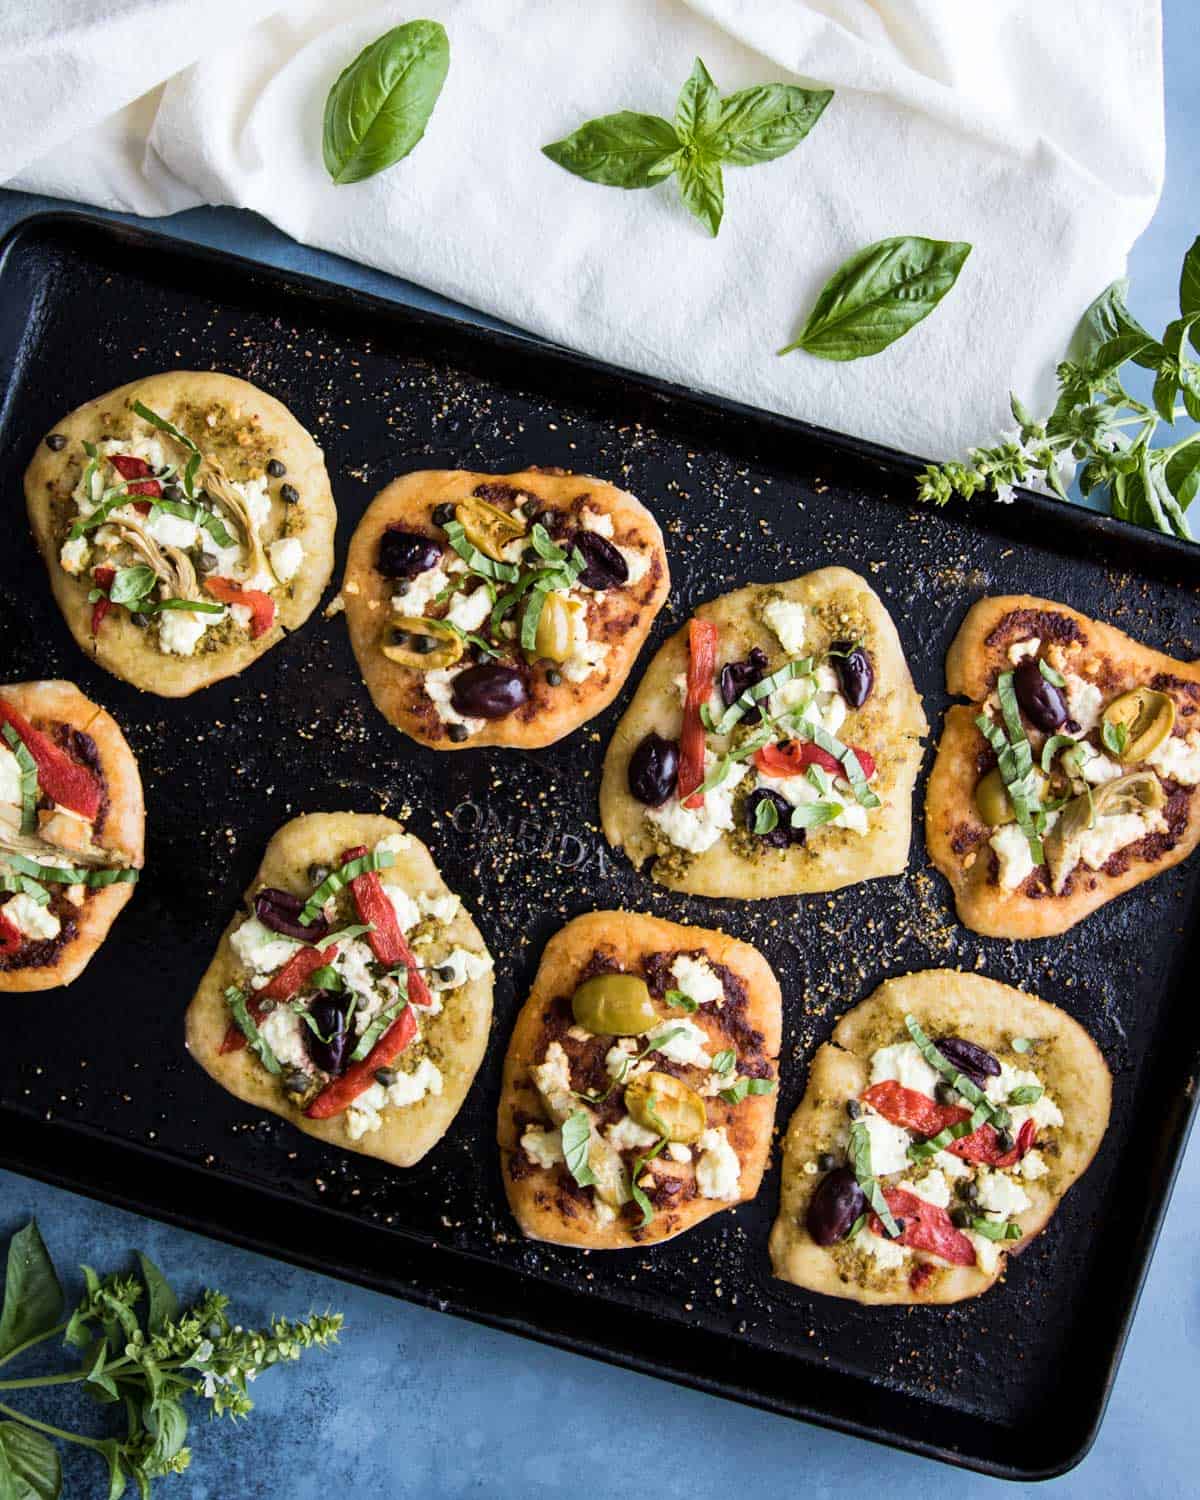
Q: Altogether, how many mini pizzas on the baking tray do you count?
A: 8